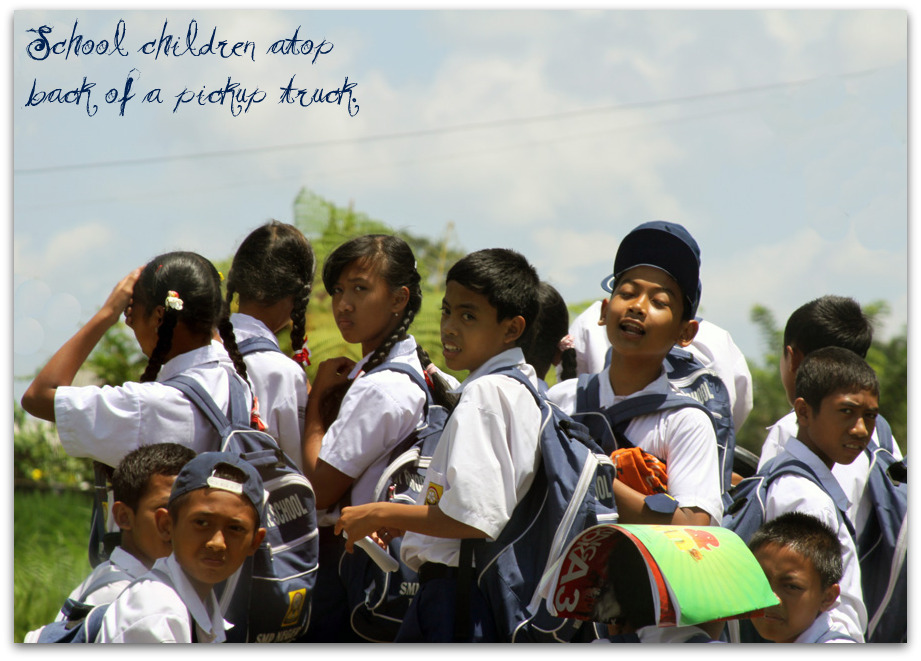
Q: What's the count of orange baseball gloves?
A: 1